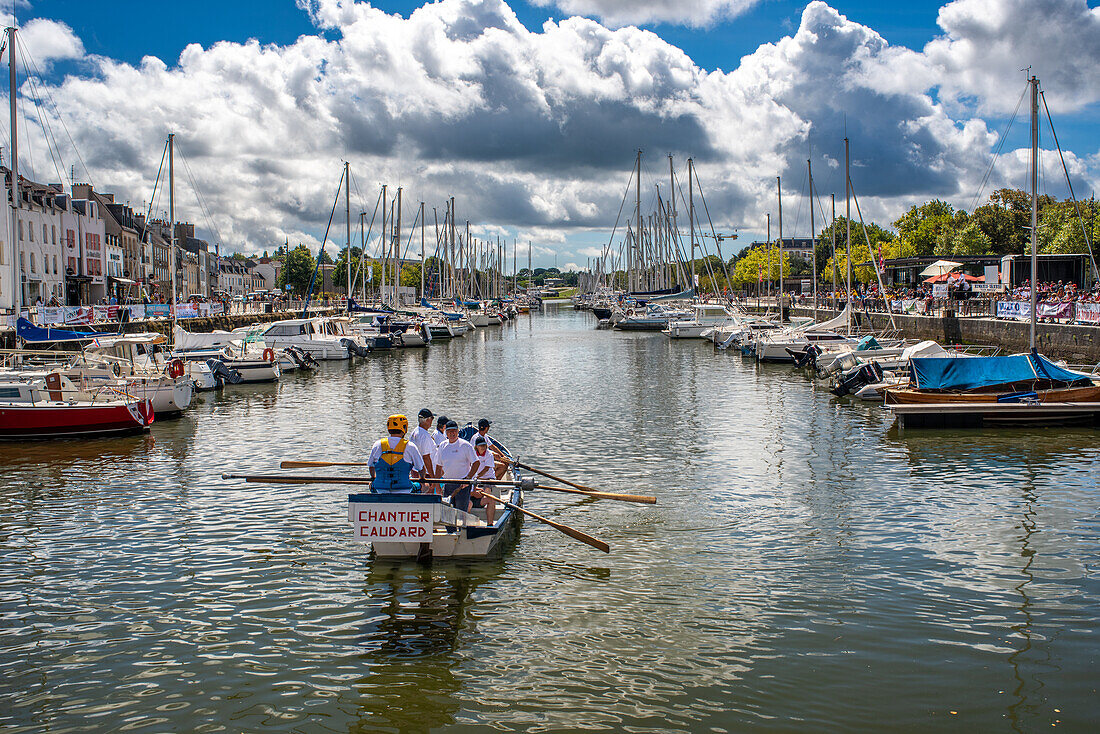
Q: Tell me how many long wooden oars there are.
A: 5